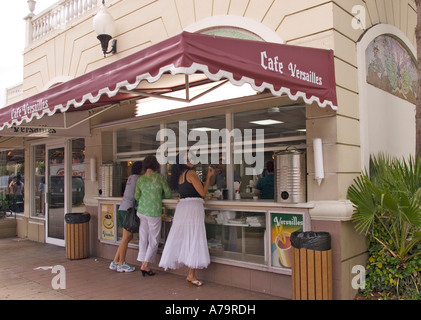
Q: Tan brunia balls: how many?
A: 0